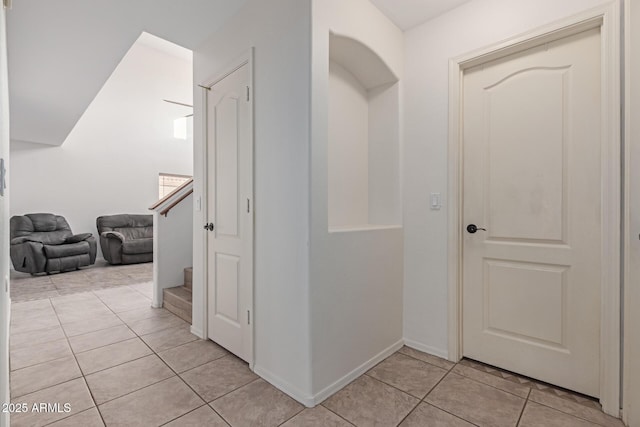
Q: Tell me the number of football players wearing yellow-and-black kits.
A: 0